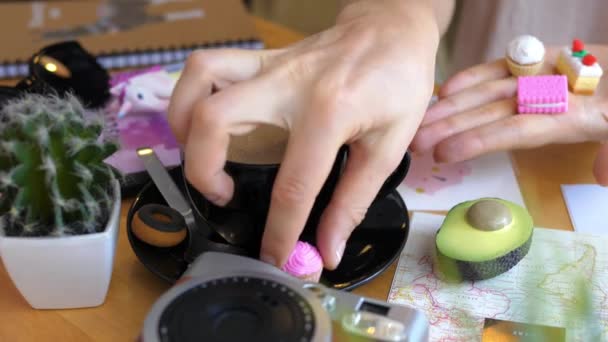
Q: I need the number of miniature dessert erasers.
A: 5